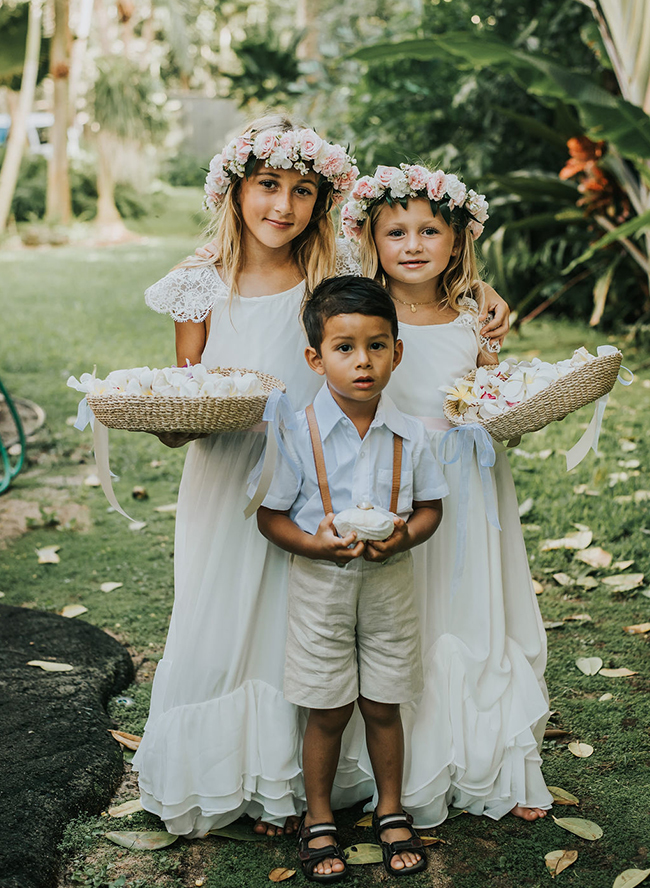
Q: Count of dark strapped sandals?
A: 2